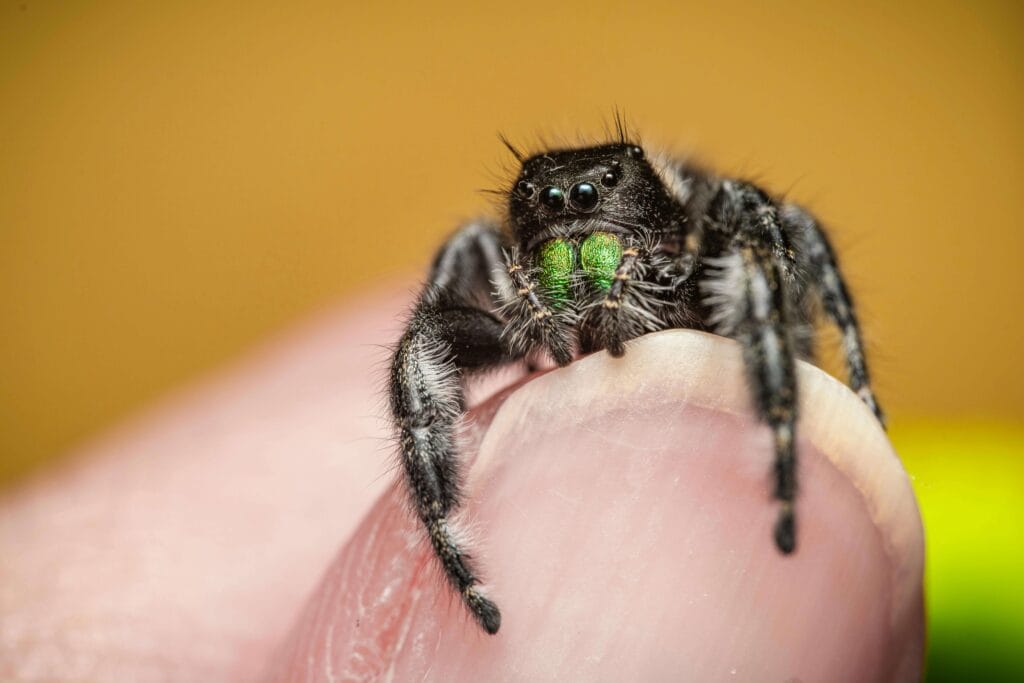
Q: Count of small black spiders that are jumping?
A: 0